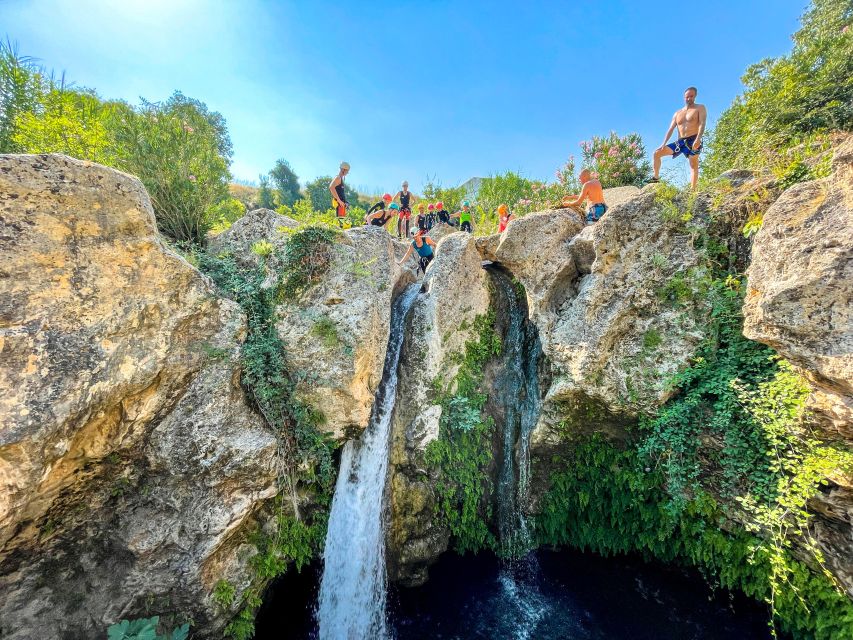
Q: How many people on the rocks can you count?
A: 12